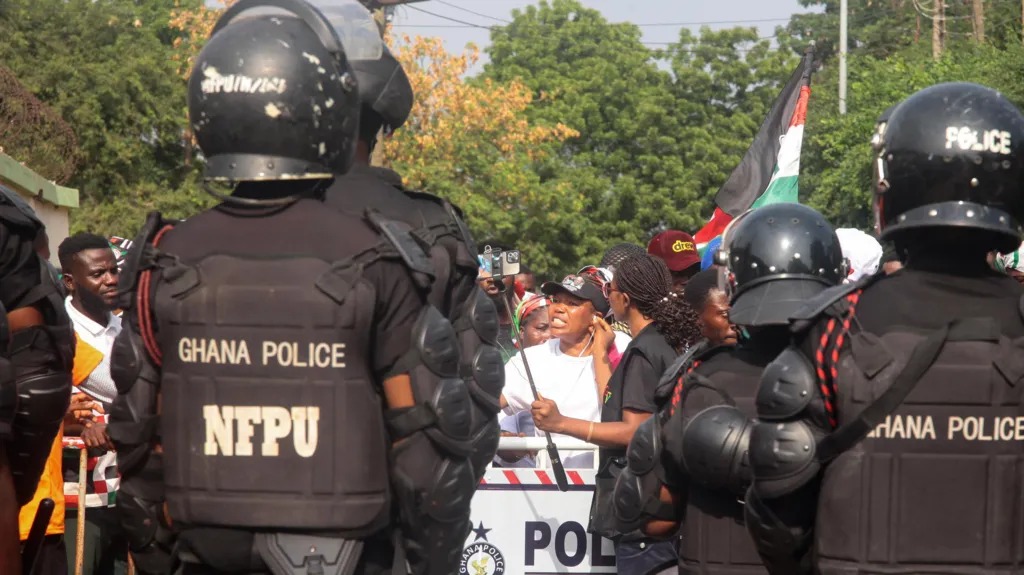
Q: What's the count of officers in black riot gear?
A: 5